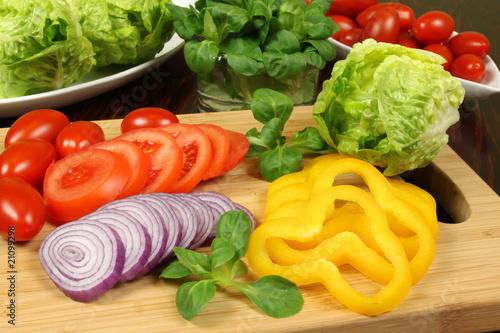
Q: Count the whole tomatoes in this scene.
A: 15